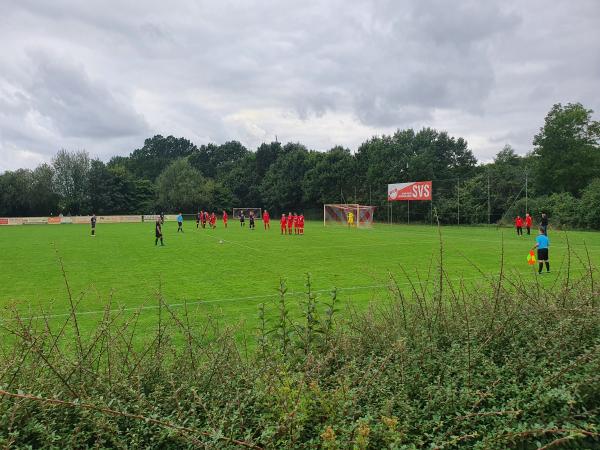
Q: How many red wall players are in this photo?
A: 4